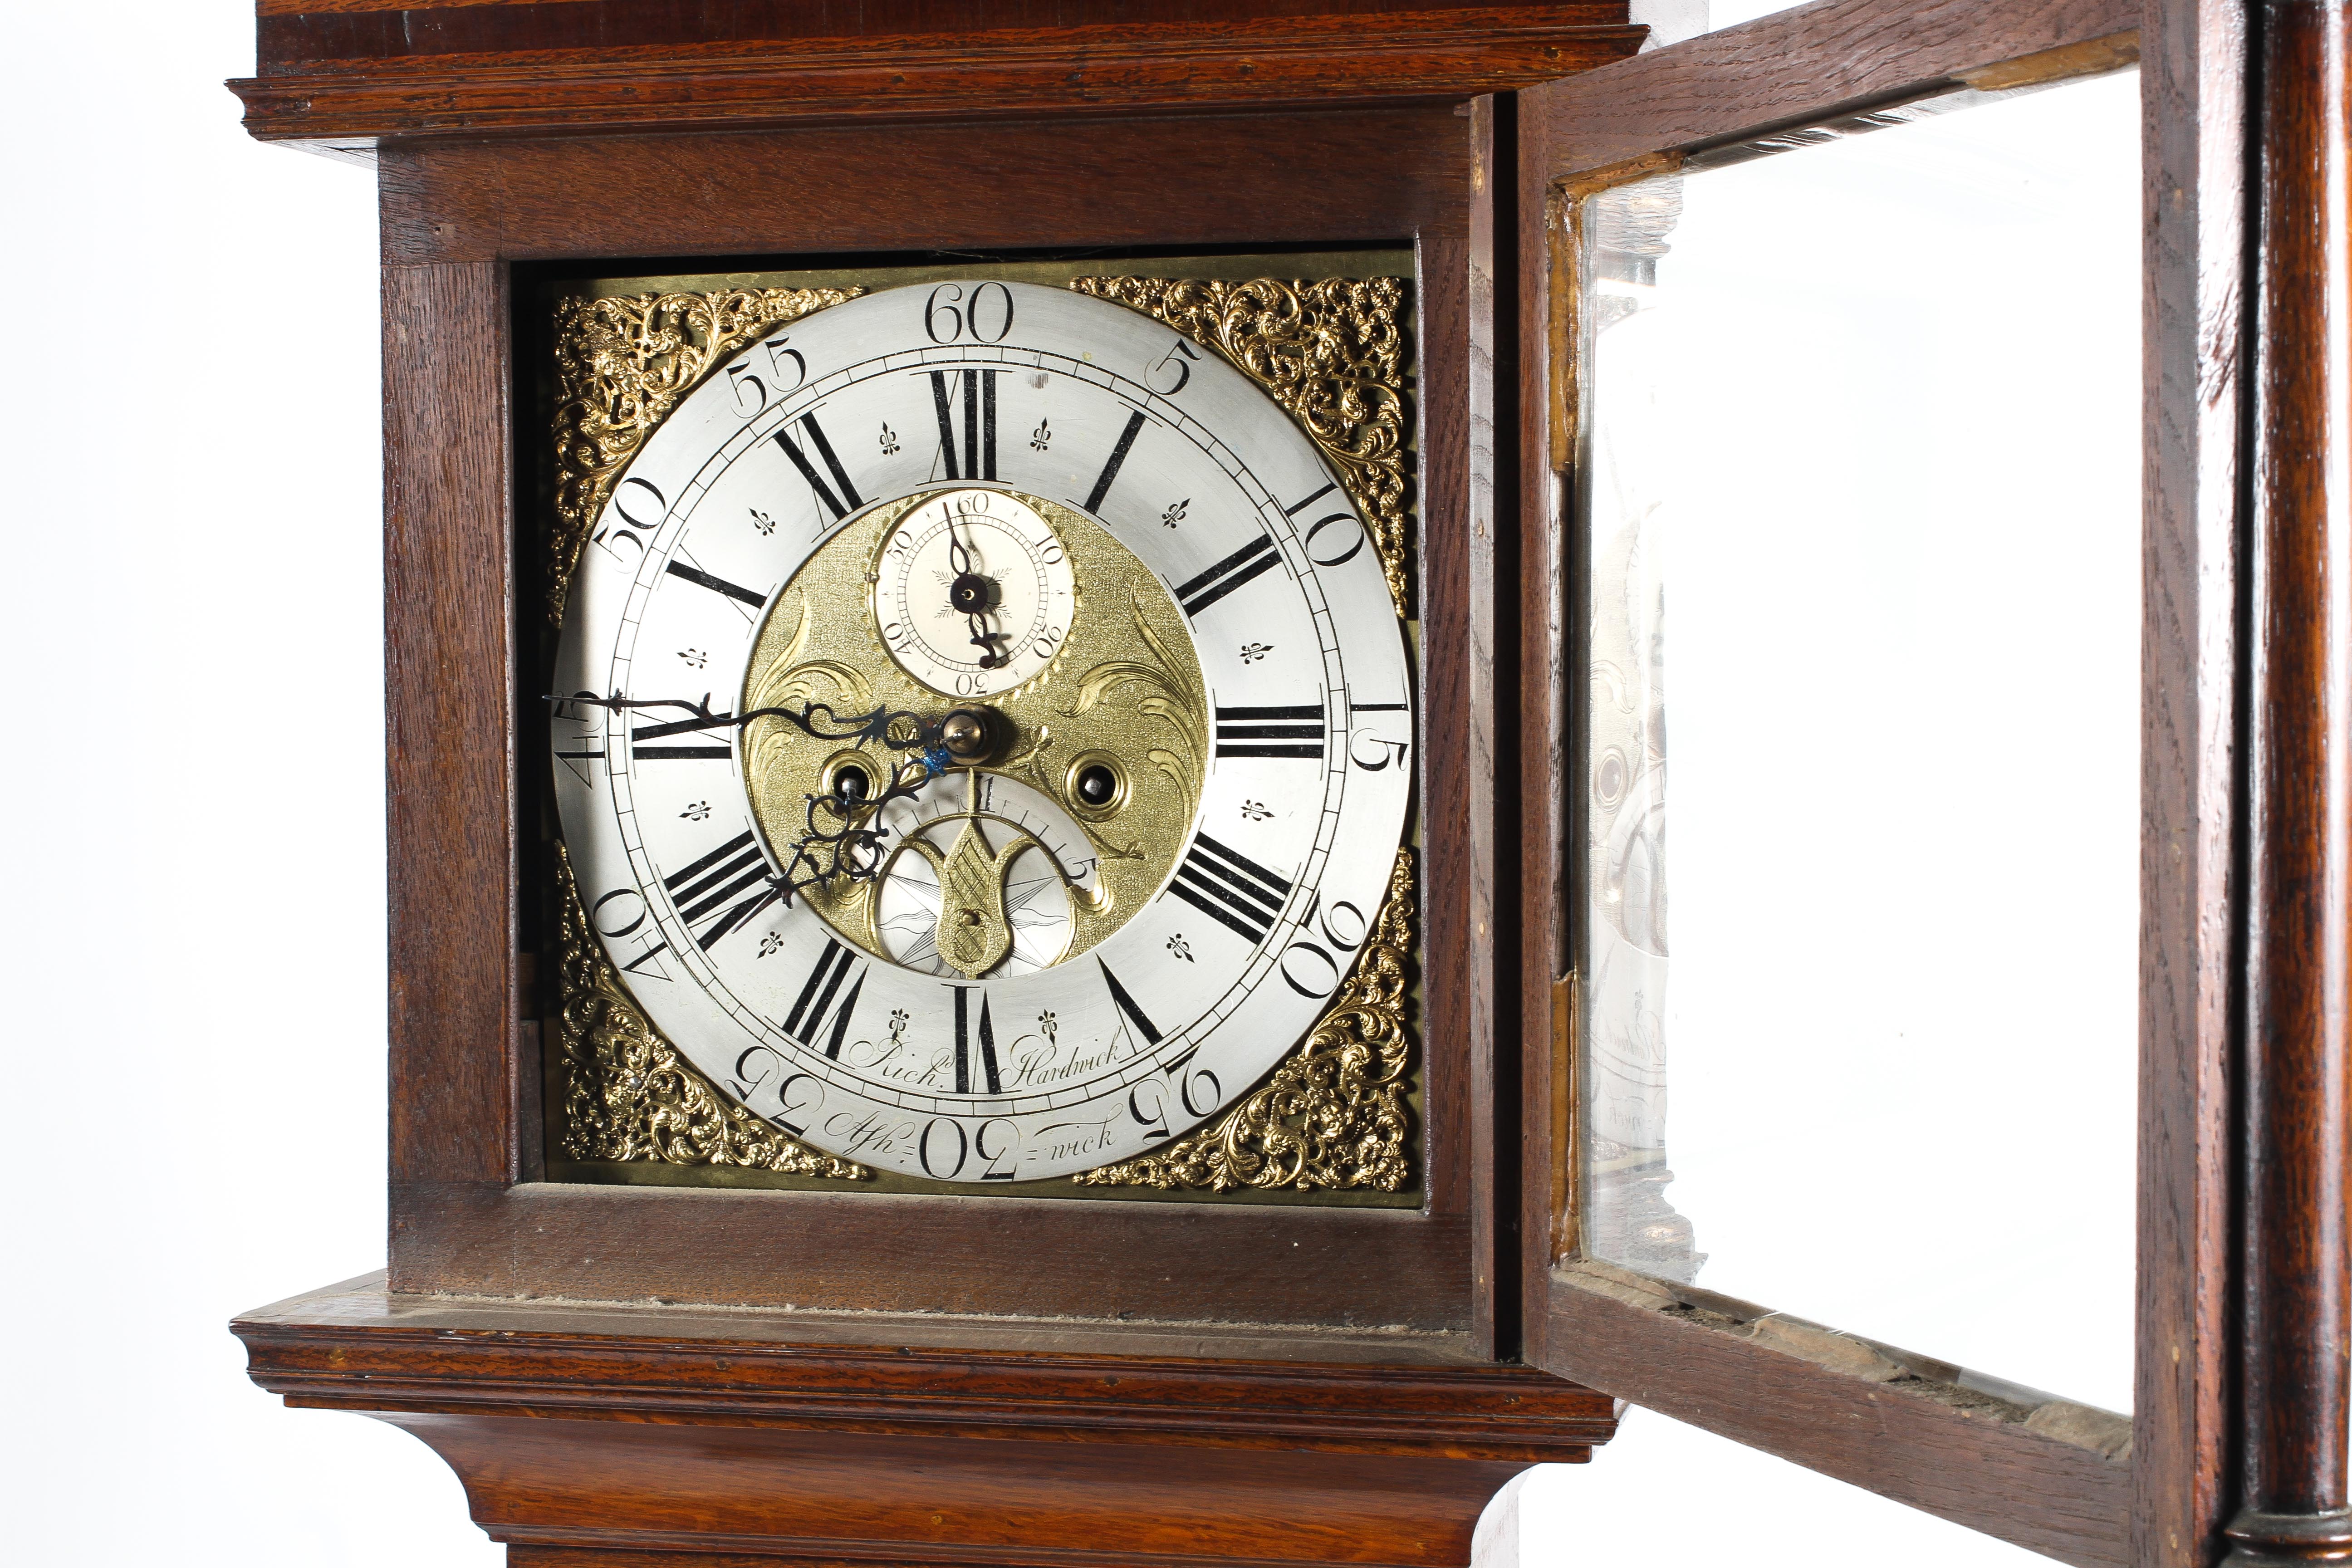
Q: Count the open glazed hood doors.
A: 1